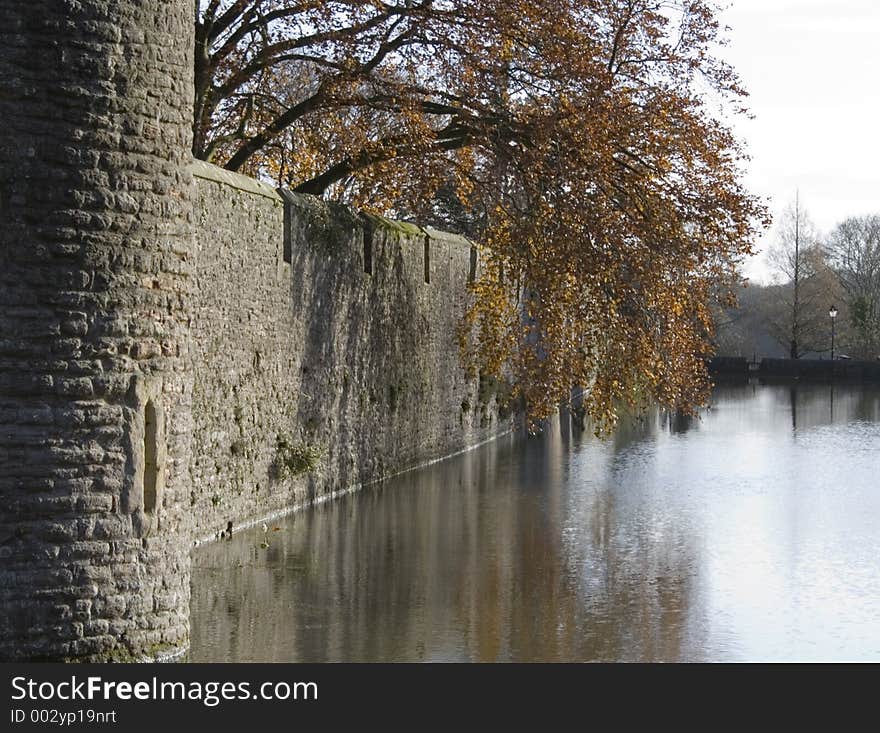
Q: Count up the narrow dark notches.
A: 4